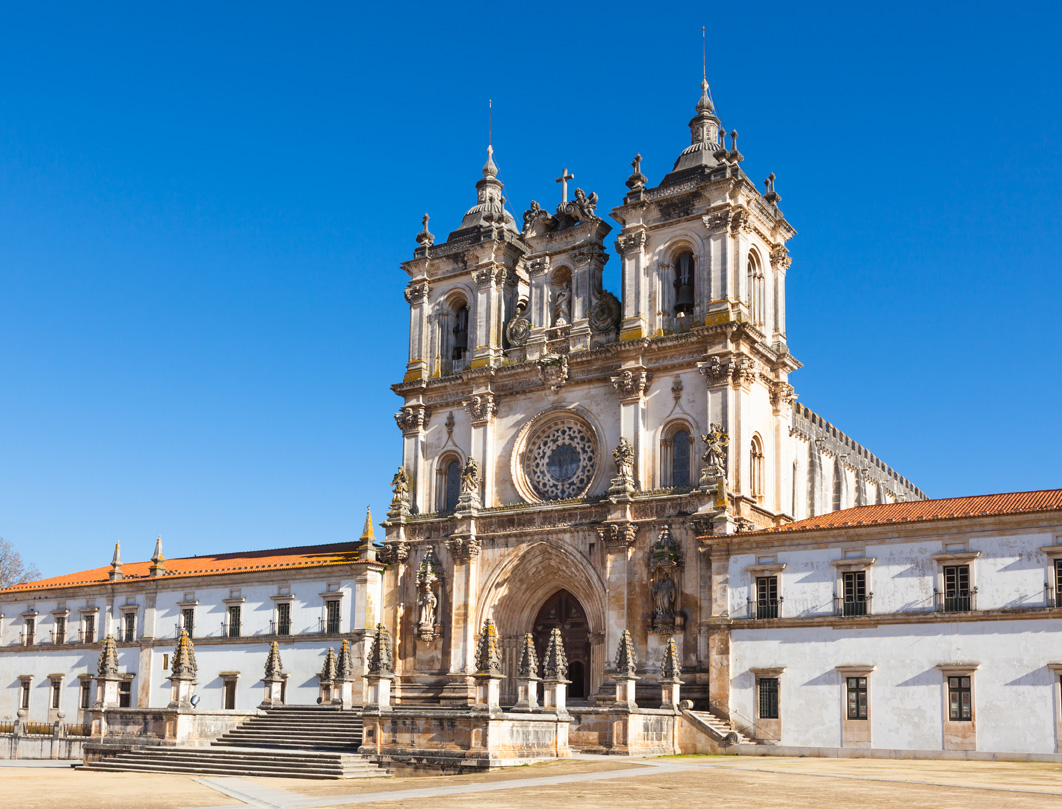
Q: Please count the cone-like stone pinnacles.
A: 11